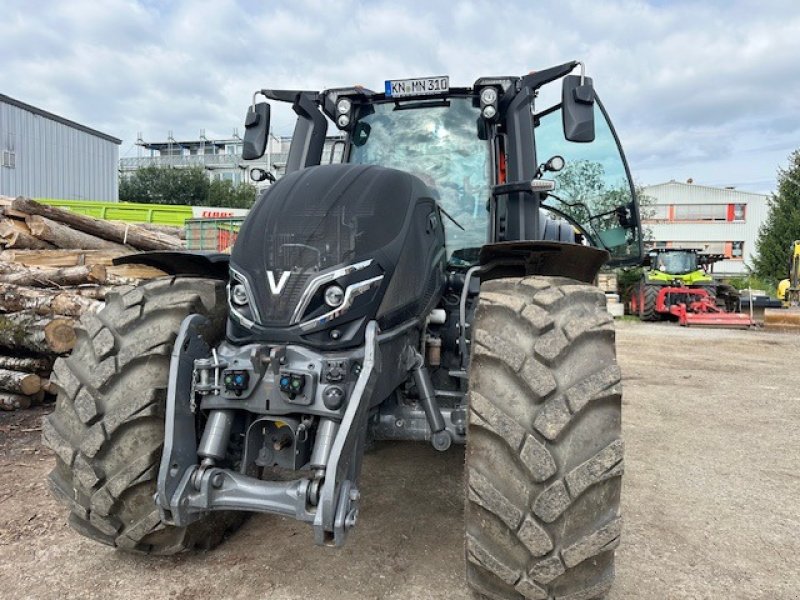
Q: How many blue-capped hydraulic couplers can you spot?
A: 2